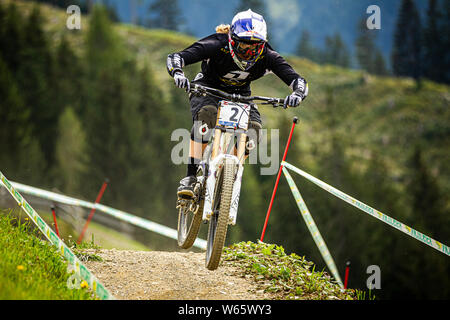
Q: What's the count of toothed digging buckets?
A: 0